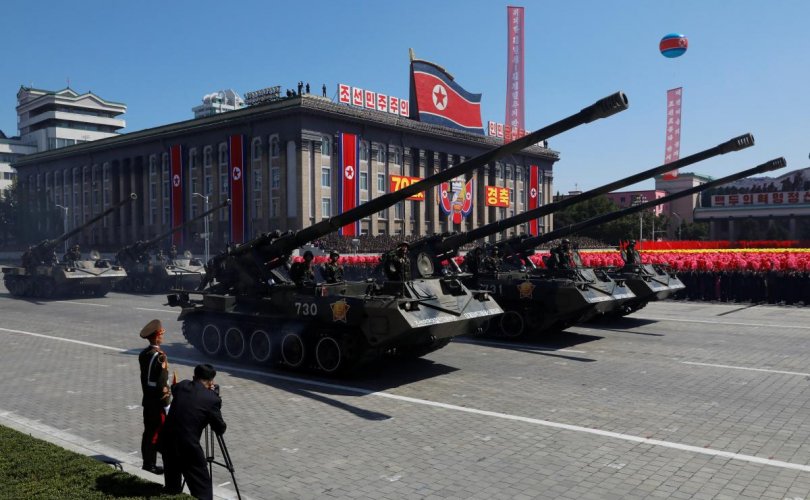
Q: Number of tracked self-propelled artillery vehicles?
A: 5